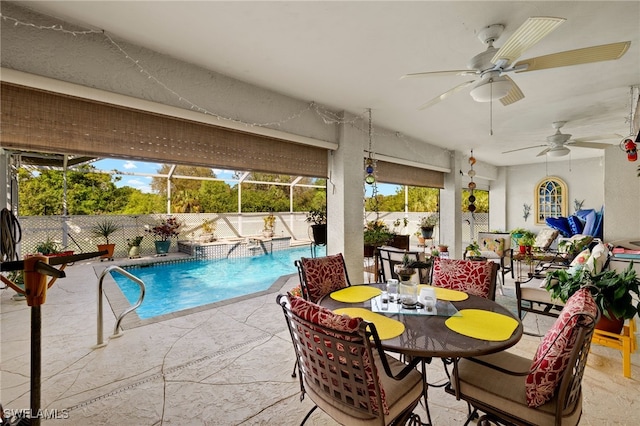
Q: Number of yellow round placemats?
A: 4